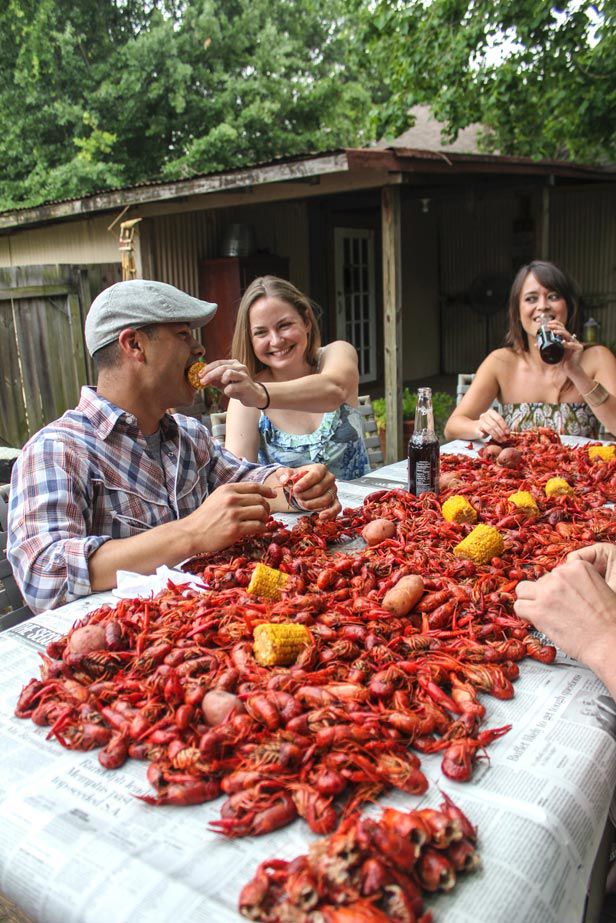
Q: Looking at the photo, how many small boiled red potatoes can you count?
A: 7